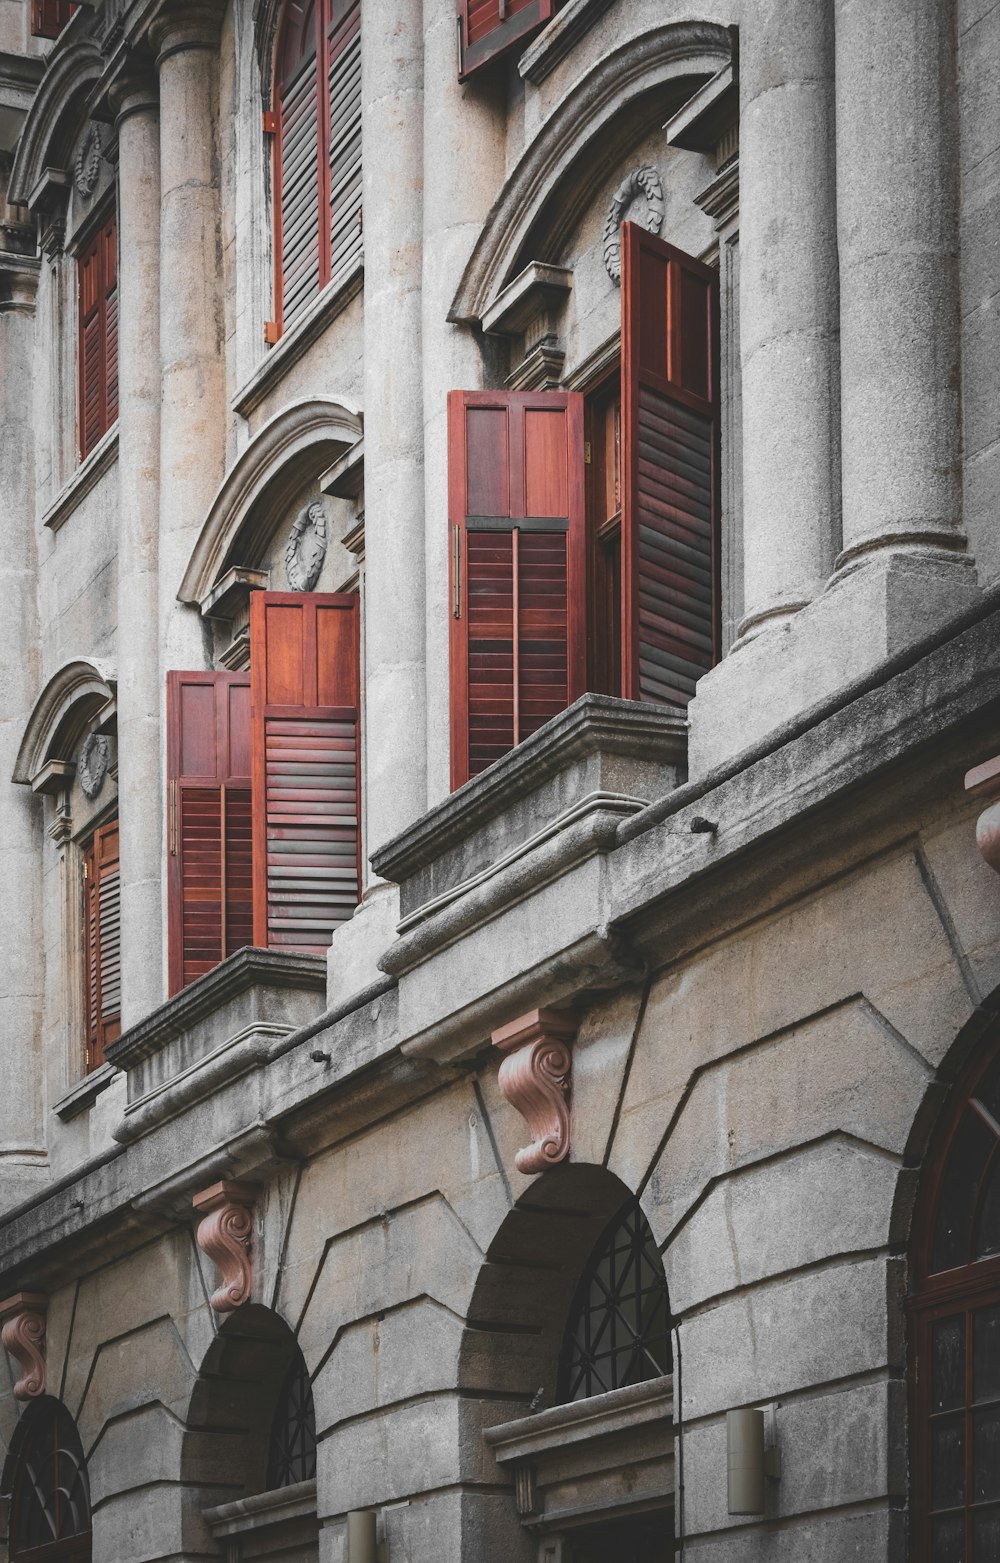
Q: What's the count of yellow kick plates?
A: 0